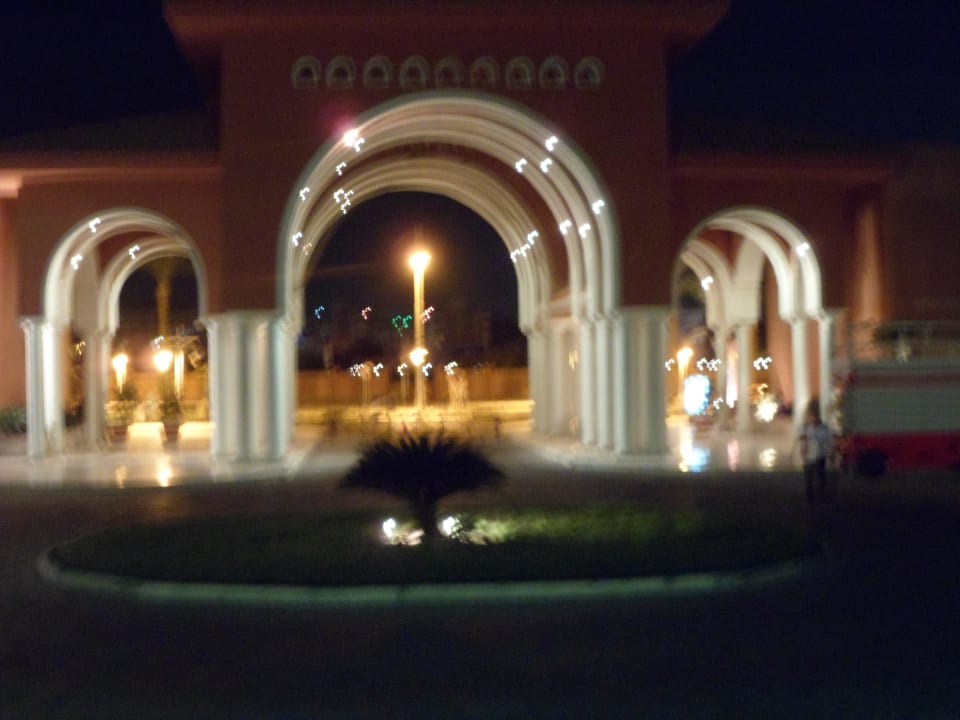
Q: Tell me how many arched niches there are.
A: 9